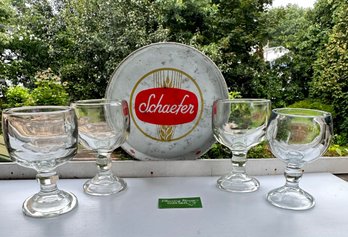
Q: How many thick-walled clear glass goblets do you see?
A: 4